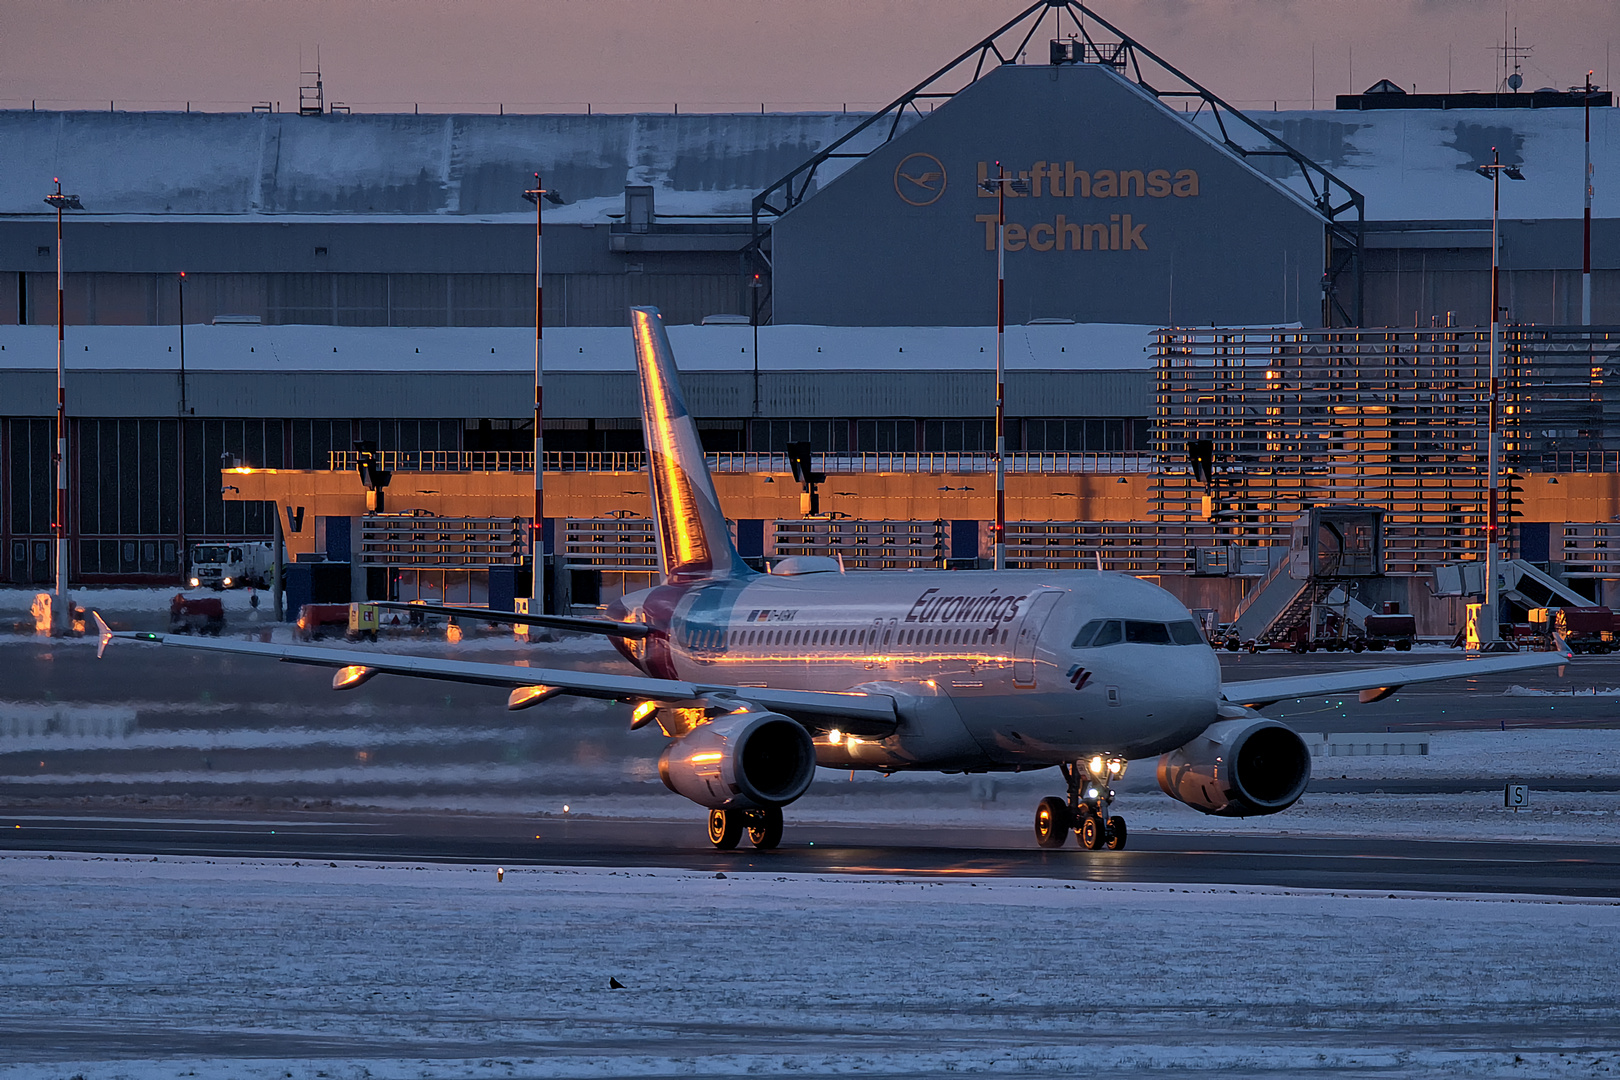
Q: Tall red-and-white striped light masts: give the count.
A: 5